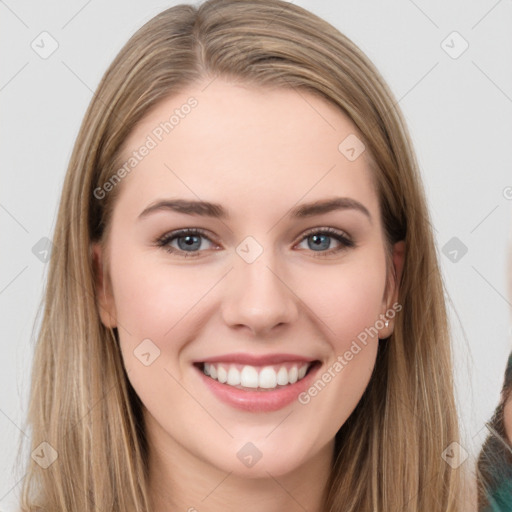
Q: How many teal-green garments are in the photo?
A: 1